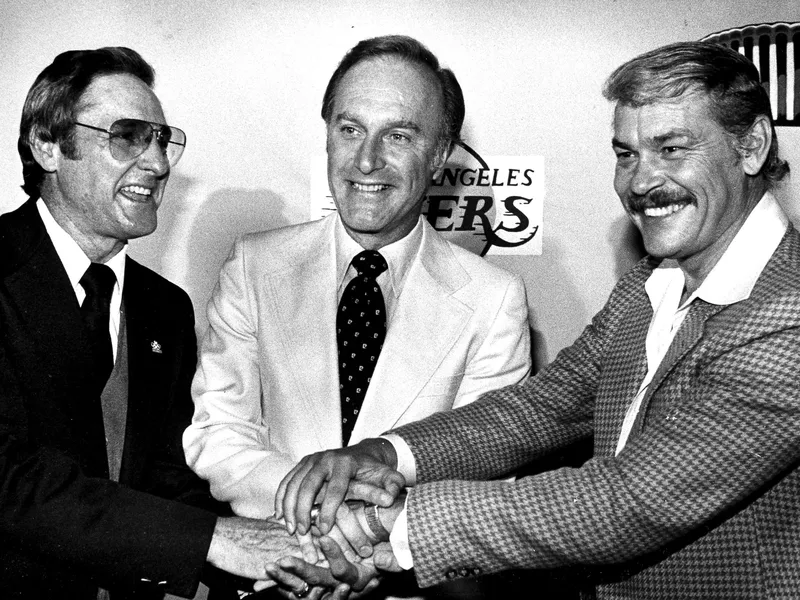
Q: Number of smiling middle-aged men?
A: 3